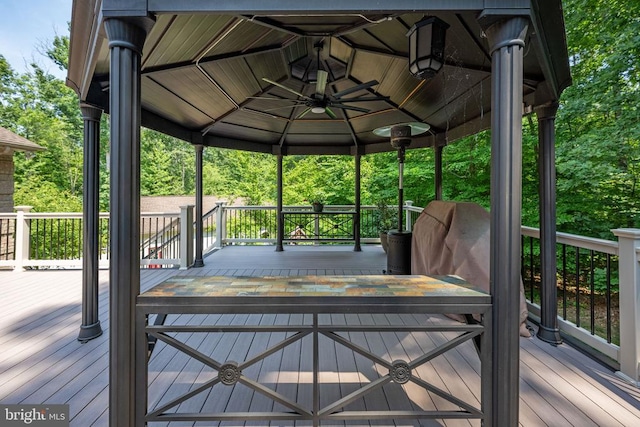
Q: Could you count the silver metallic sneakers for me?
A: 0